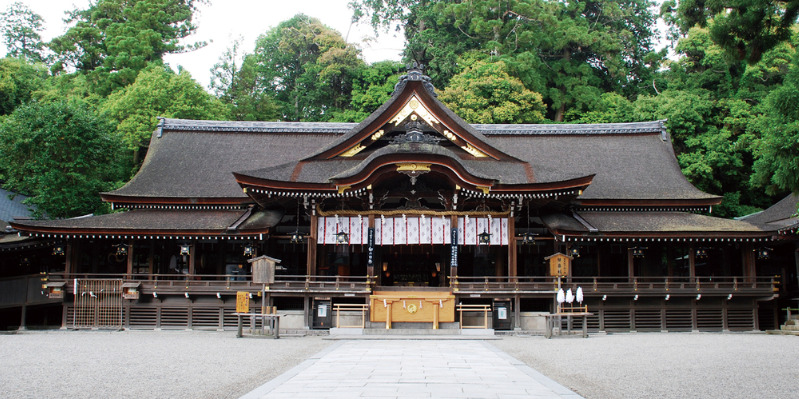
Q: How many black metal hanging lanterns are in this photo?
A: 12